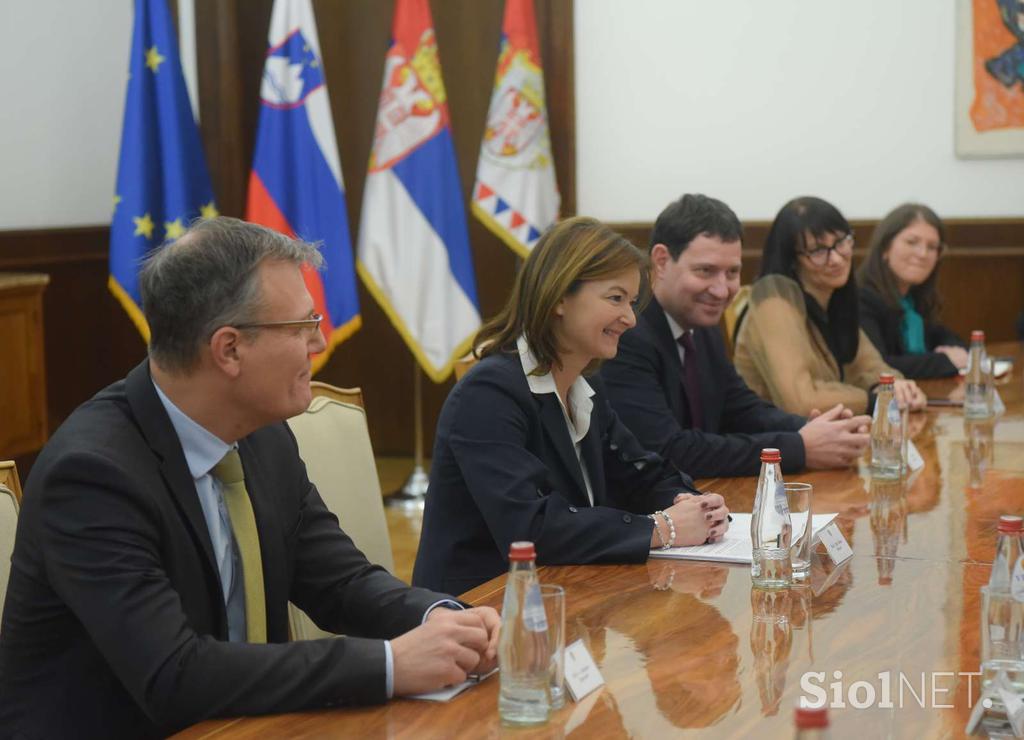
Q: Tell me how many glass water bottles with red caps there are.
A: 6